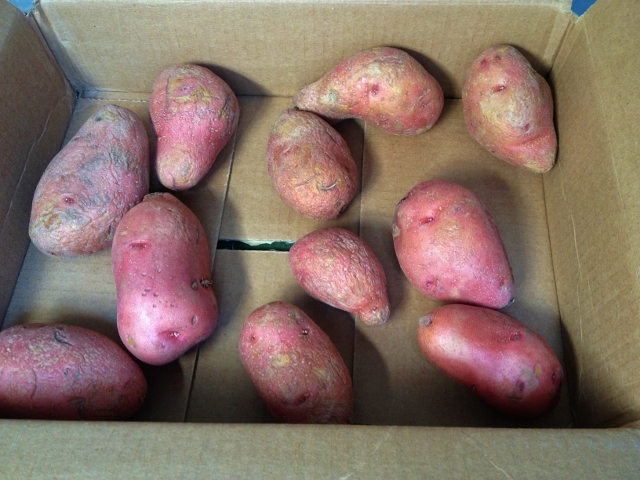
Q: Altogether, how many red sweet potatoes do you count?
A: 11